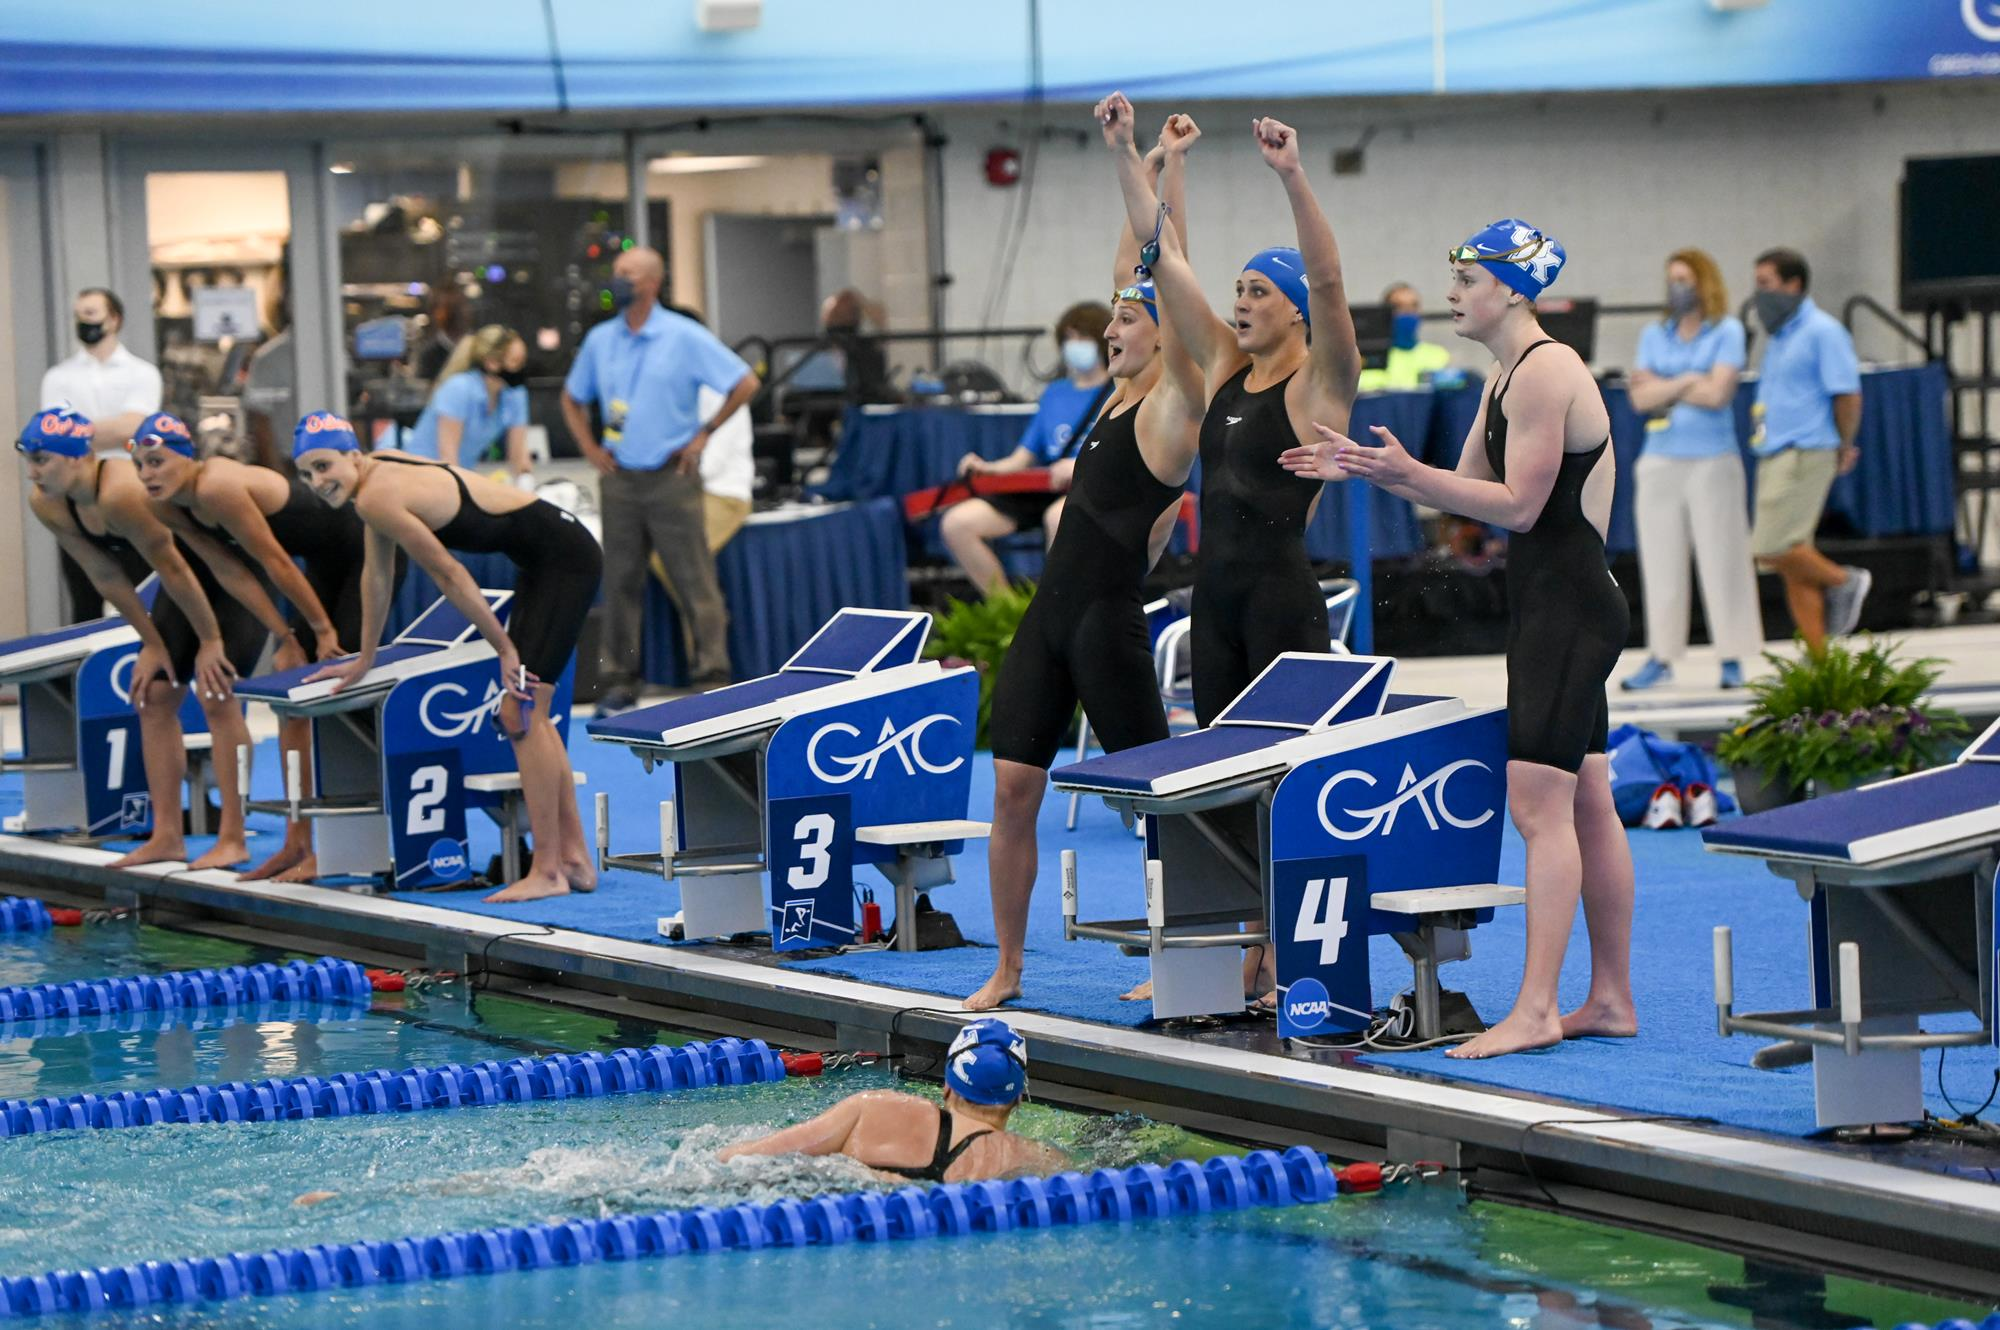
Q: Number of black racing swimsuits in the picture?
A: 7